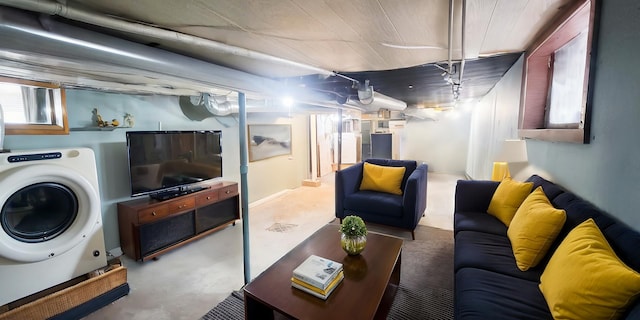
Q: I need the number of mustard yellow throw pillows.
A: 4